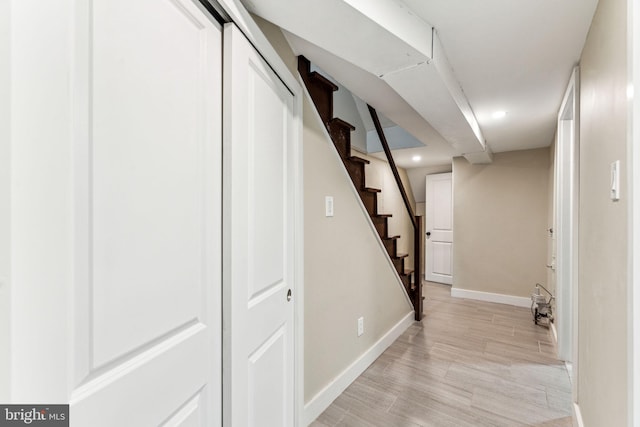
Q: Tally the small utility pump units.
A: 1